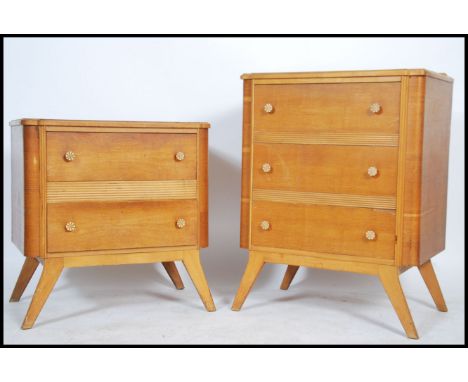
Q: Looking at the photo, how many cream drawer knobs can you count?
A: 10